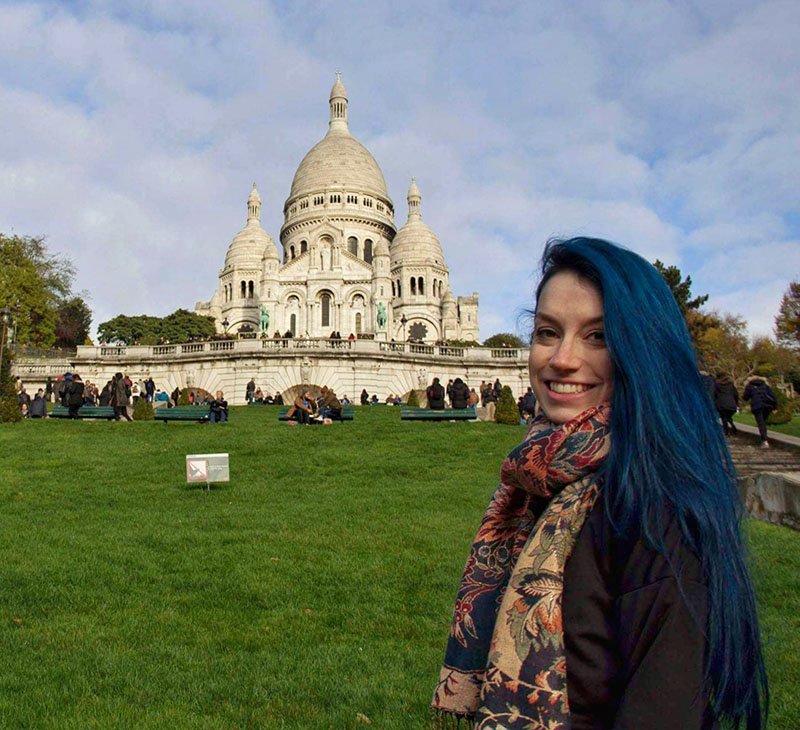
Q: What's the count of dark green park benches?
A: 4